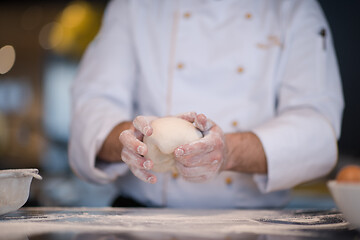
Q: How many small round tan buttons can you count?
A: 7